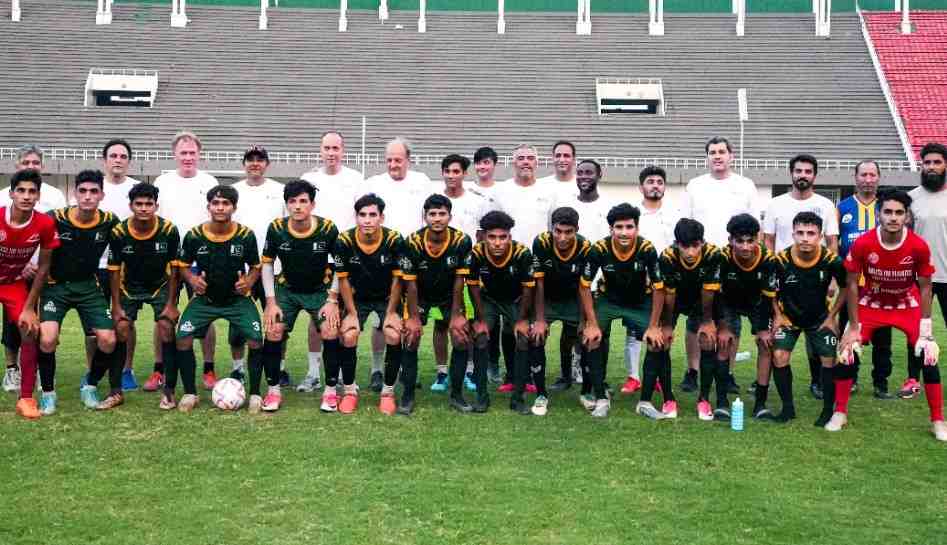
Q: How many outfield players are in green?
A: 12